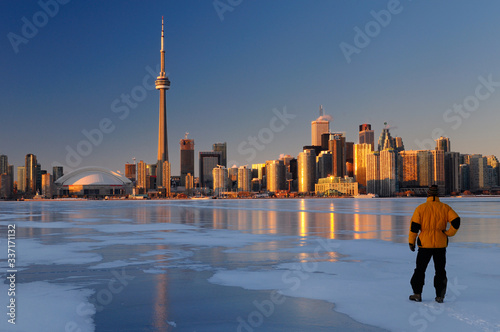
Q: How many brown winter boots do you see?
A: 2